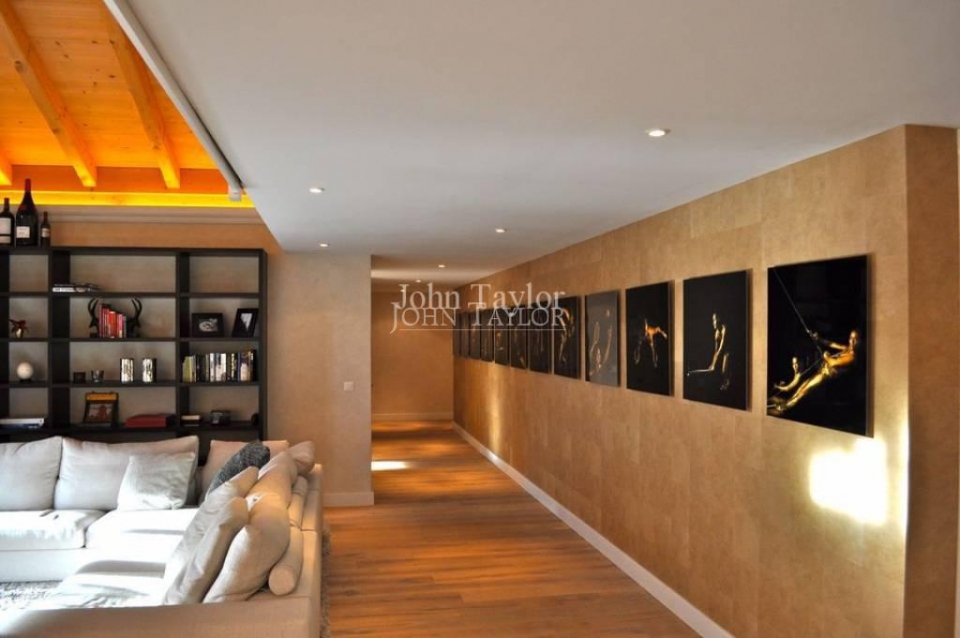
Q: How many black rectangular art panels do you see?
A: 12